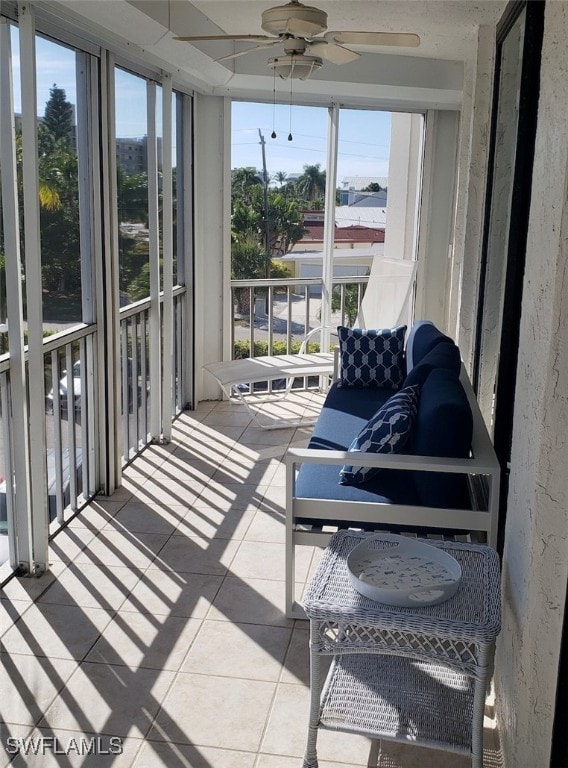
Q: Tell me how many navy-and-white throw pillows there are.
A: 2